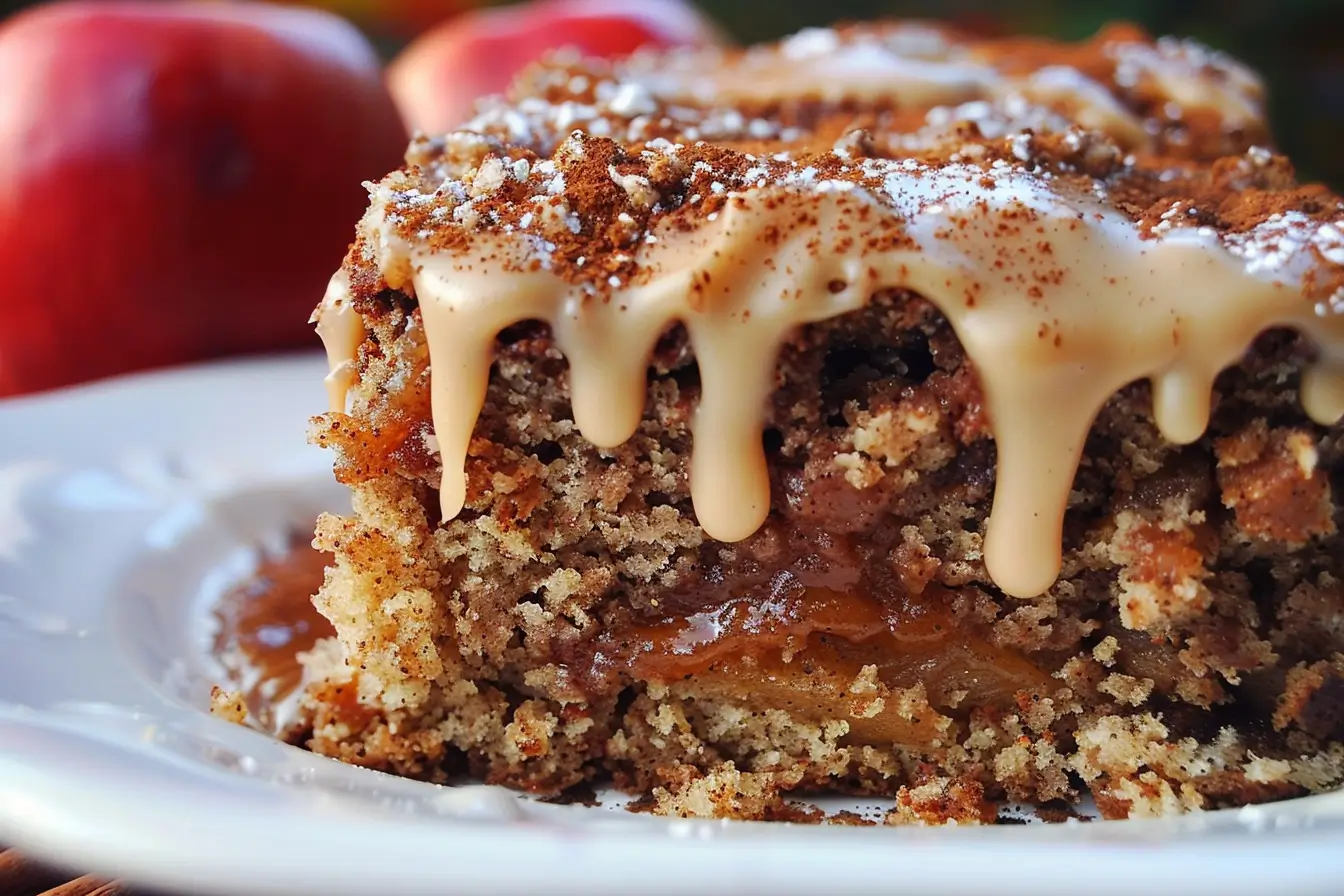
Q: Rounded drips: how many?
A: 5